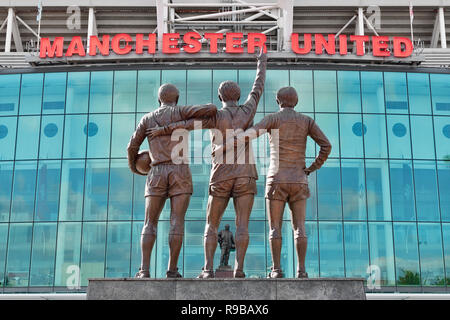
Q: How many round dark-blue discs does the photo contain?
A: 6